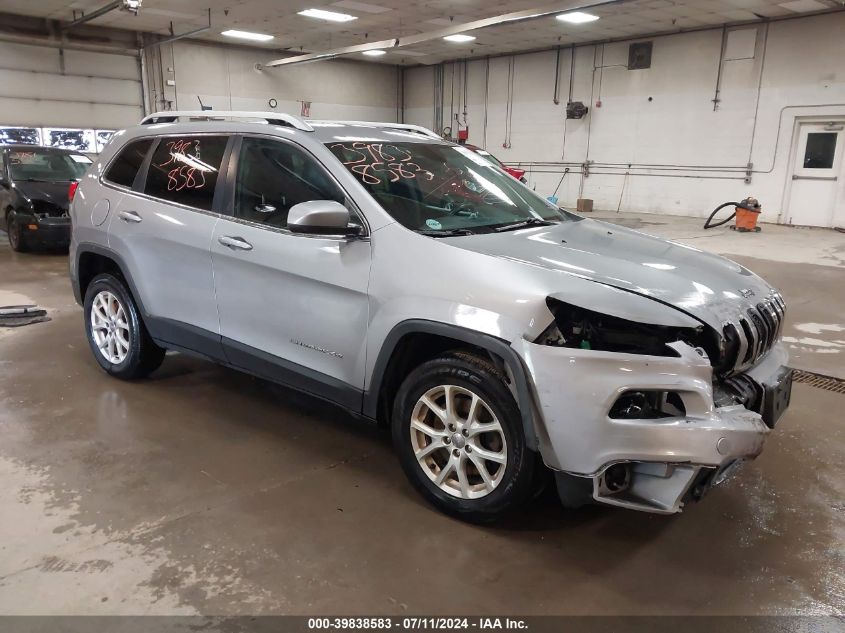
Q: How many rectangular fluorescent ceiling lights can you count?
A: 5